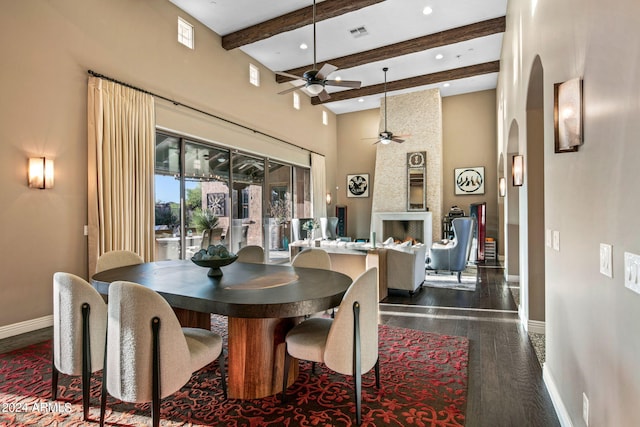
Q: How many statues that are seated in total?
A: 0